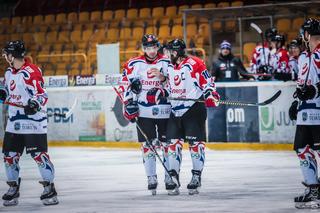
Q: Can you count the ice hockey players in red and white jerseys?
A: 7